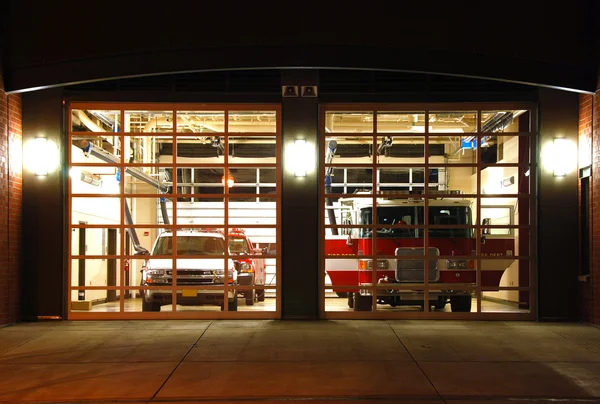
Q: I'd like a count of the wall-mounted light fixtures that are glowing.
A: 3